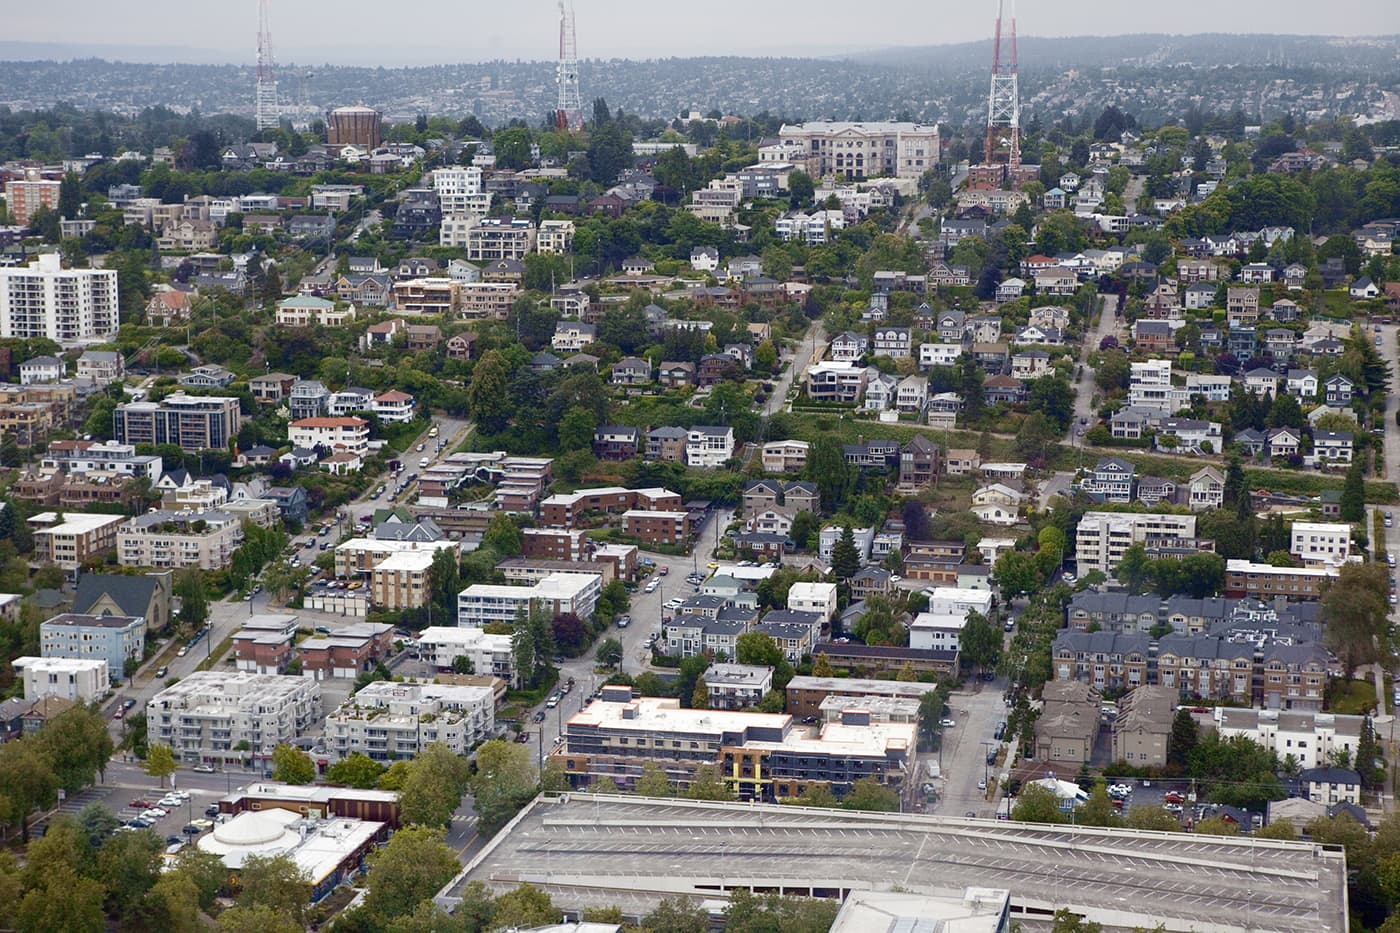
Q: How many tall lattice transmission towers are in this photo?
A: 3